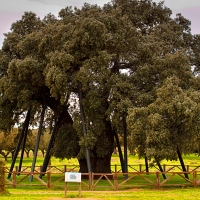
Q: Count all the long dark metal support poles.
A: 10